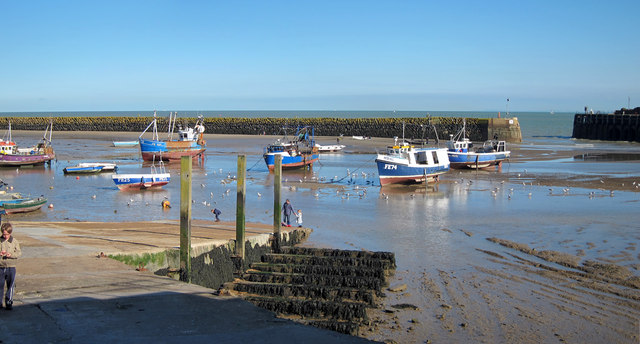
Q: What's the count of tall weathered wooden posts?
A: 3